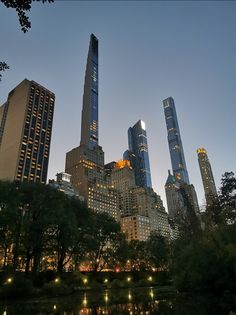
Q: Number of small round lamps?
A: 6